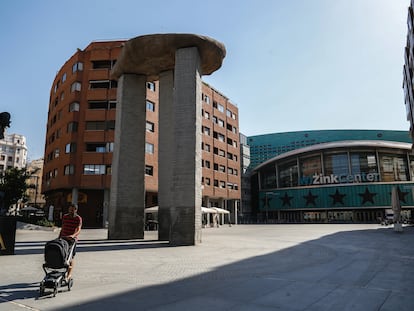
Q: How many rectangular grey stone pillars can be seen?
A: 3